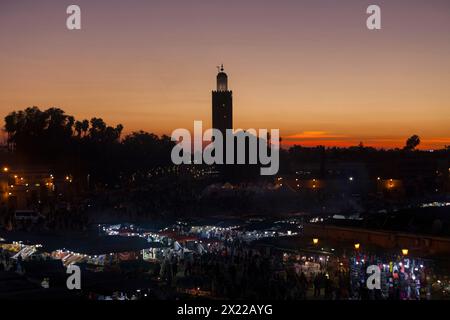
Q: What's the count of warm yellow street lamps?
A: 3